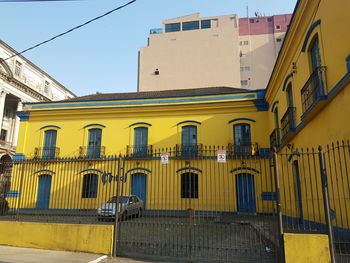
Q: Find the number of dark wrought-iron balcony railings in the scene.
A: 8